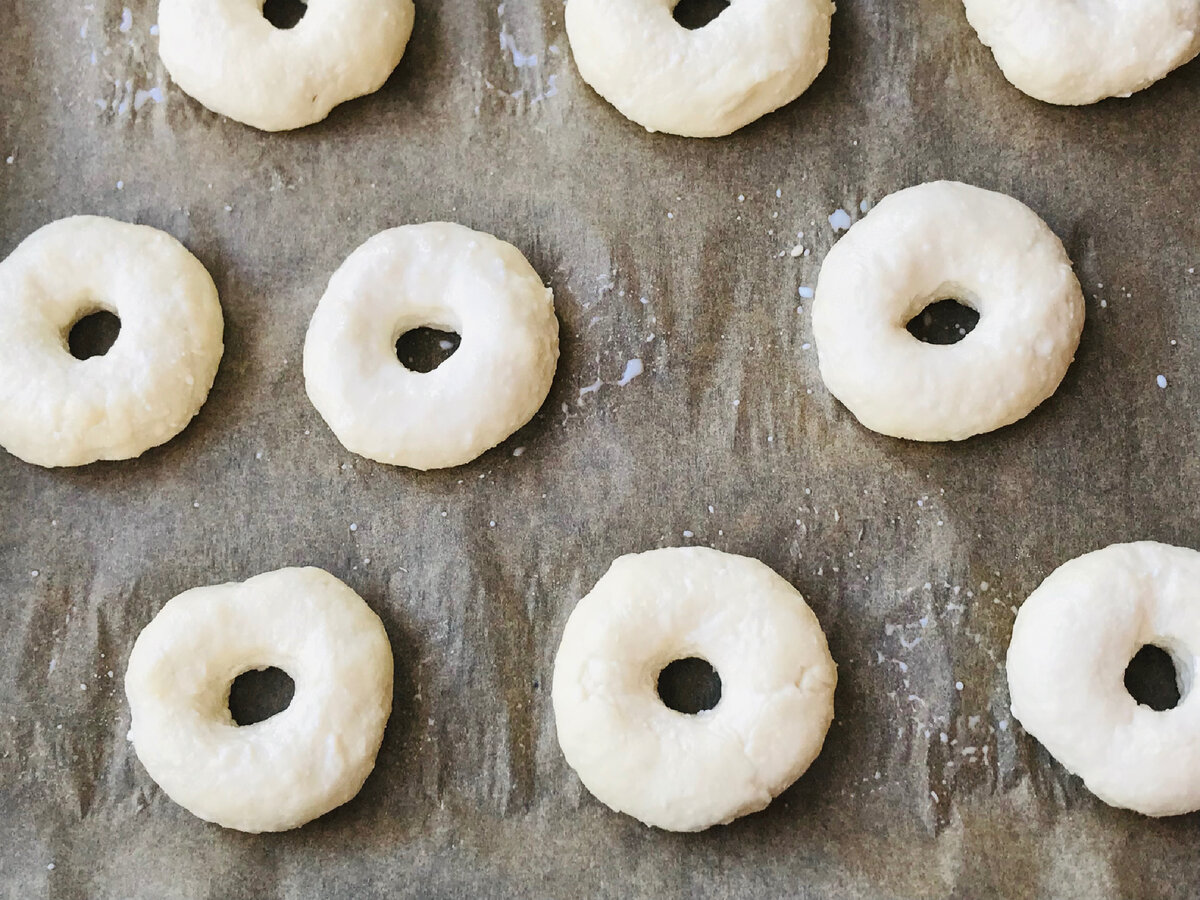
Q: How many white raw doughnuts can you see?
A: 9